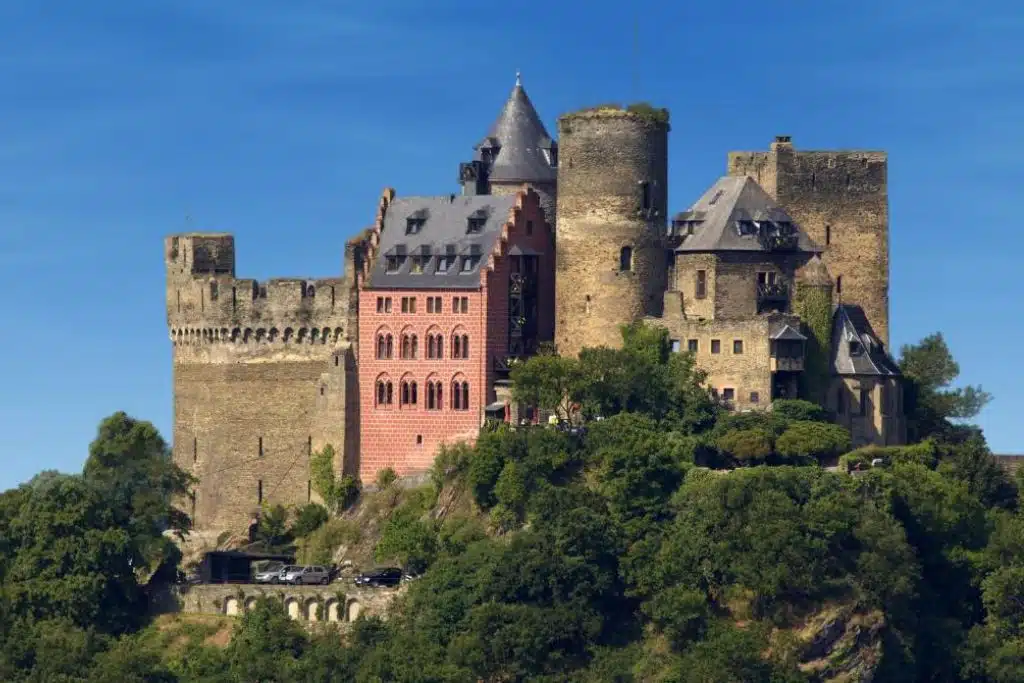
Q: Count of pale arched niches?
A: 6